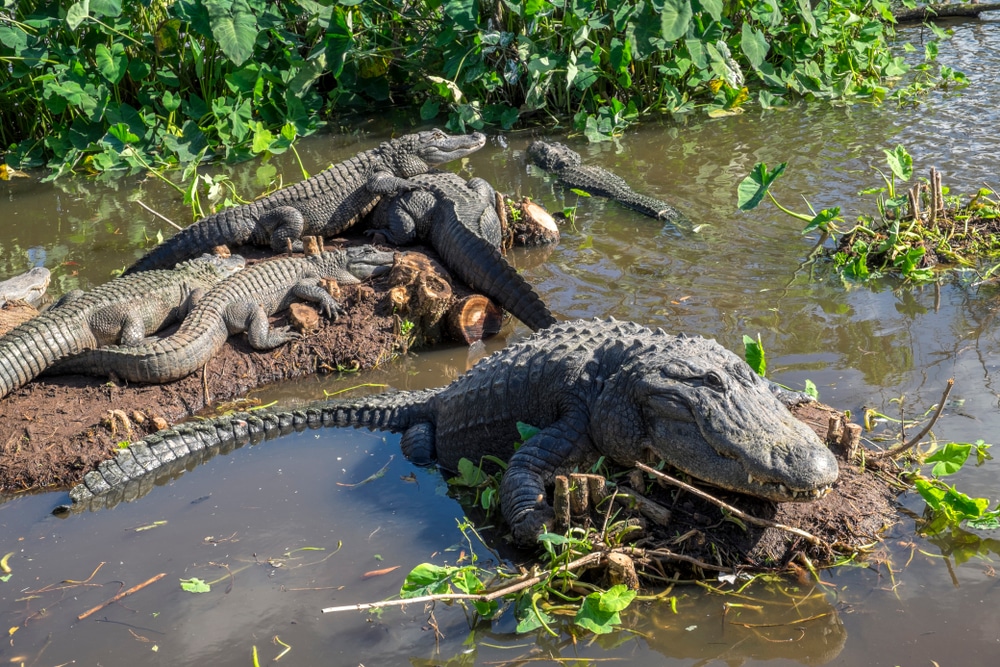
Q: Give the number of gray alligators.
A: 7